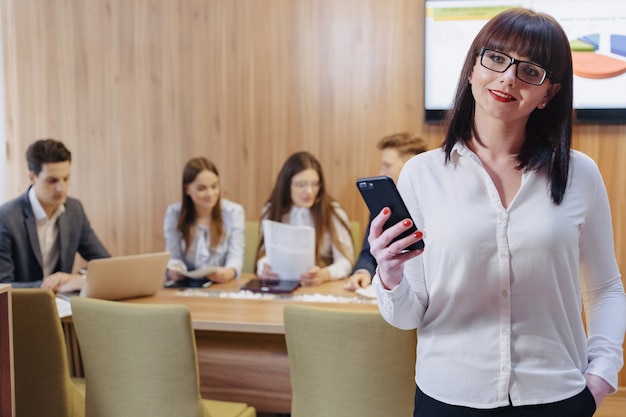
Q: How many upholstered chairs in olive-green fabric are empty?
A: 3